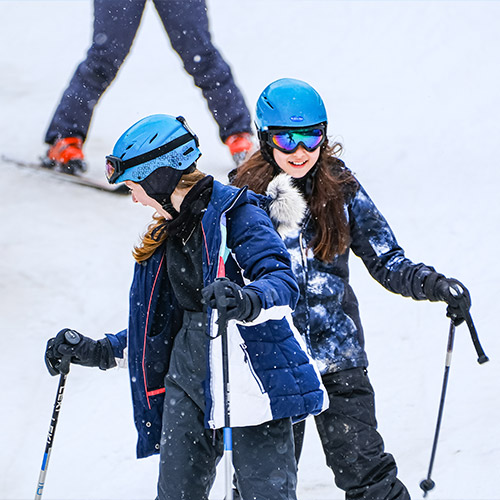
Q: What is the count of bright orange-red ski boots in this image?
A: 2